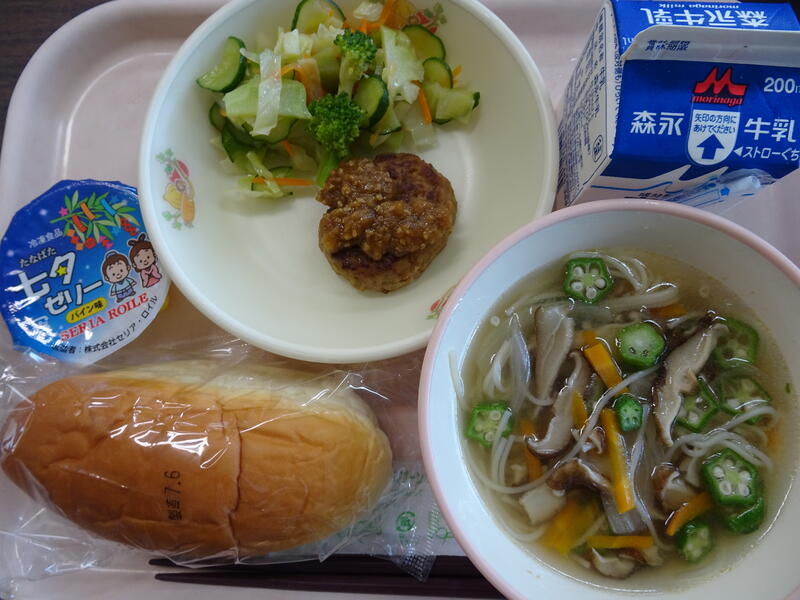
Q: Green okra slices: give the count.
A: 10